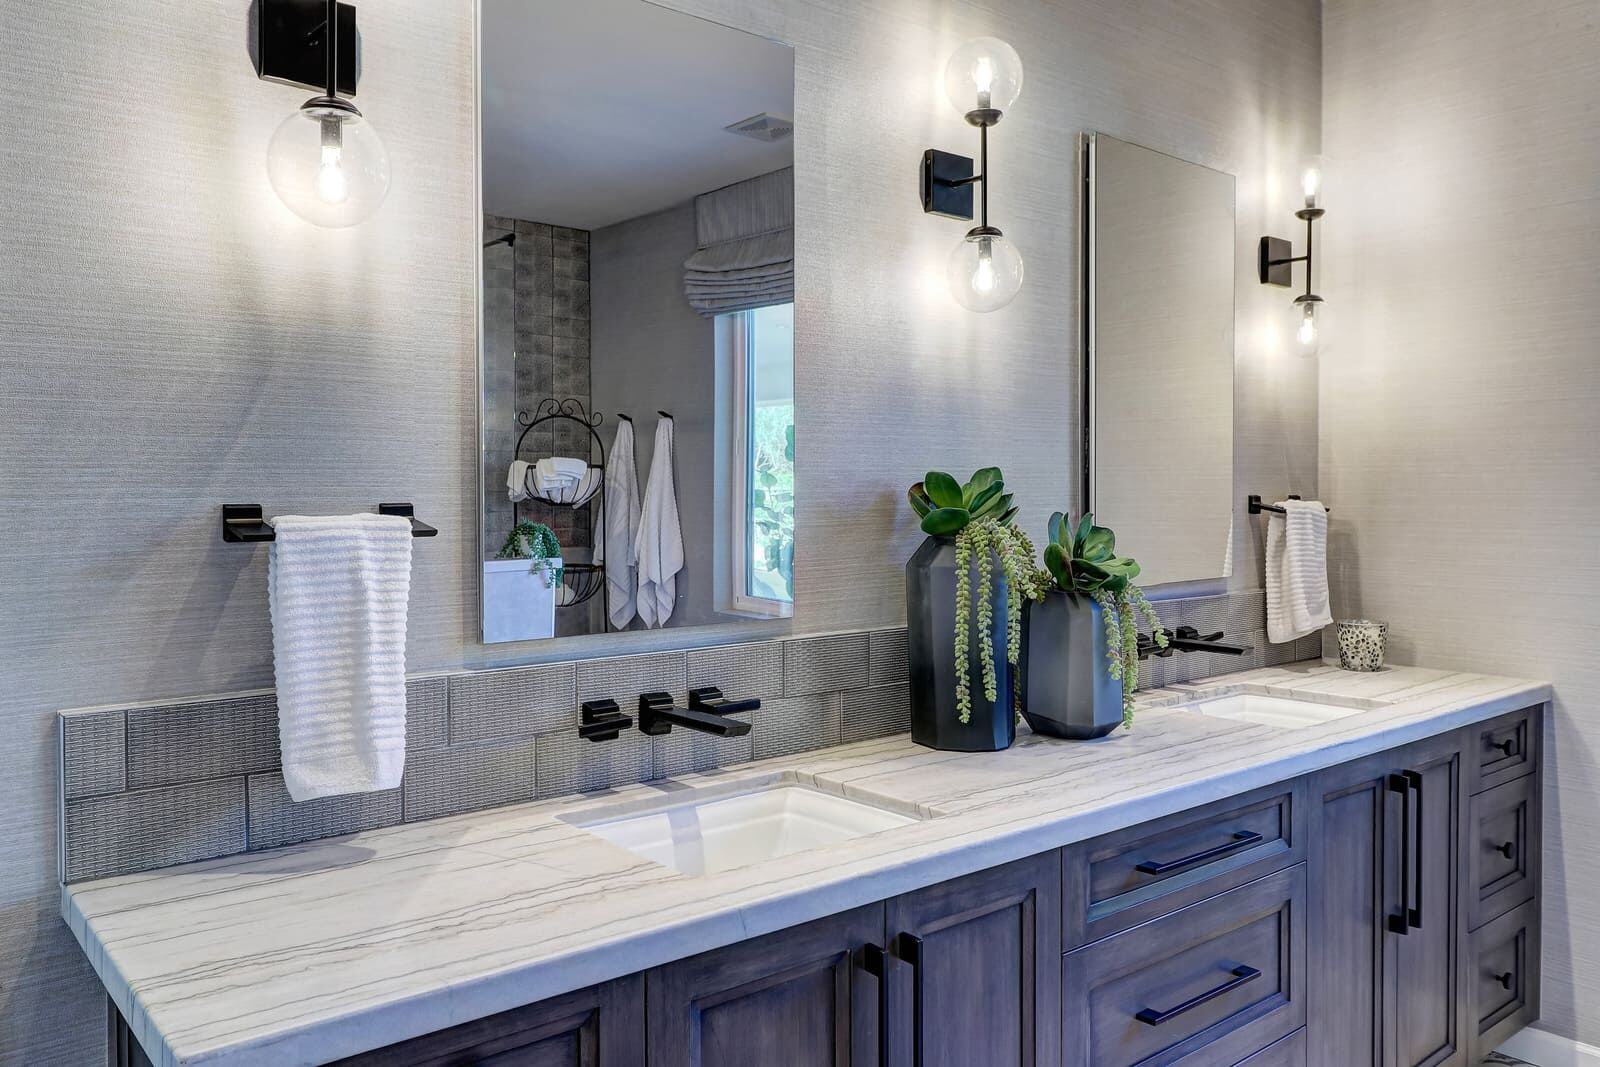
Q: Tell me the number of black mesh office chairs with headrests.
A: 0